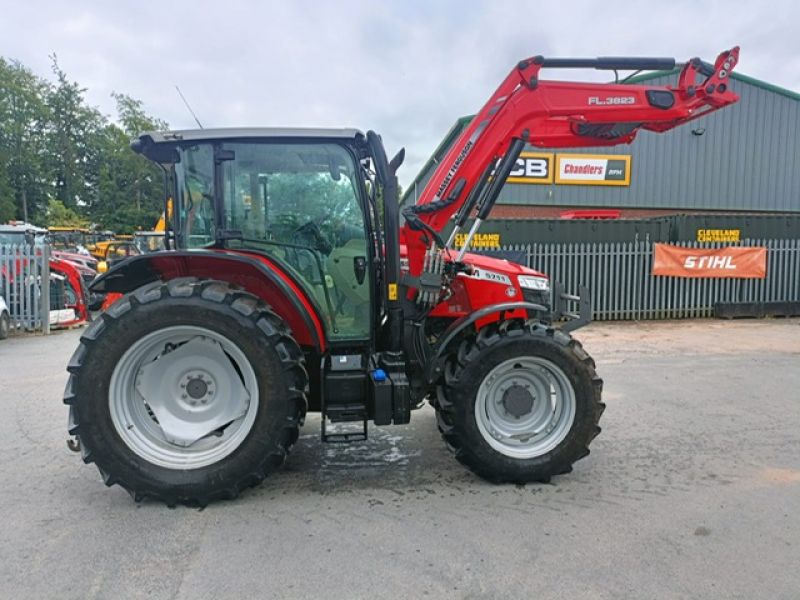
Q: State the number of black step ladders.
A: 1